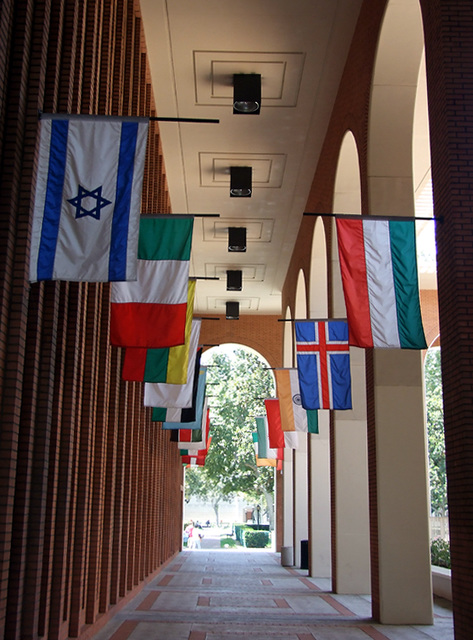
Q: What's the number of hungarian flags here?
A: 1